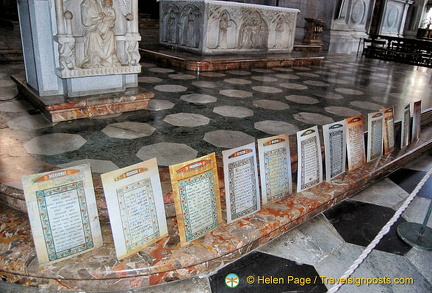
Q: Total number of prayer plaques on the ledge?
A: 12